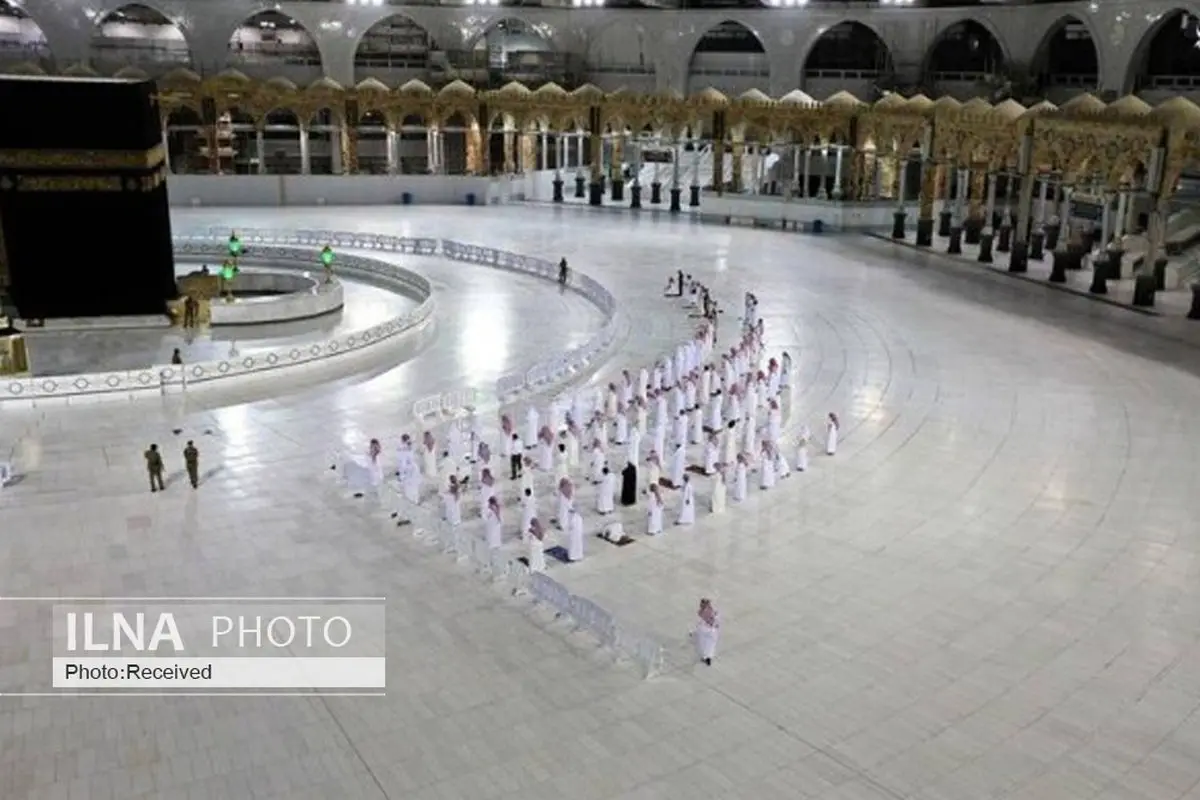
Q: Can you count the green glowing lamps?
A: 3